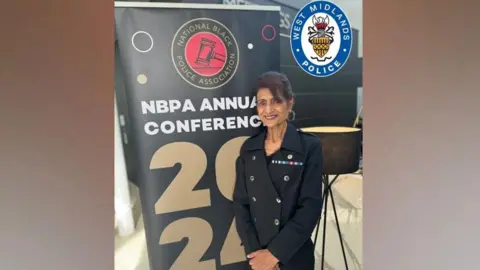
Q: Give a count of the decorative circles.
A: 4